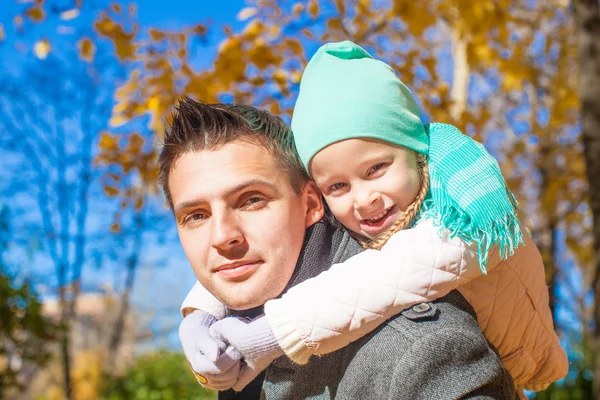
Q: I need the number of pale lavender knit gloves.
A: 2